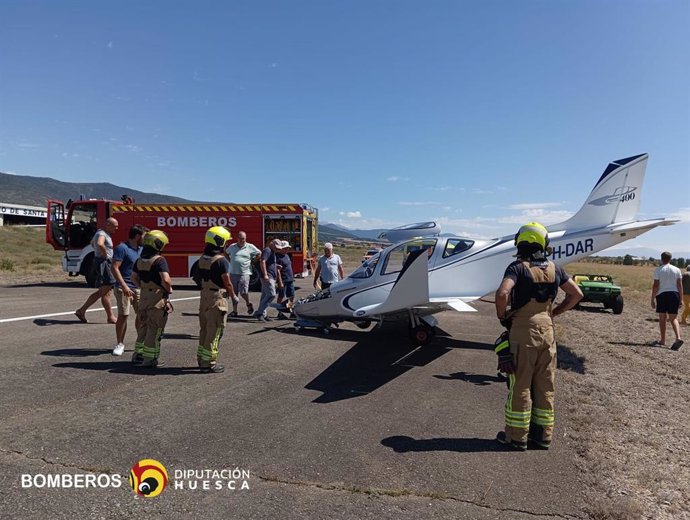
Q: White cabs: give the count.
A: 0